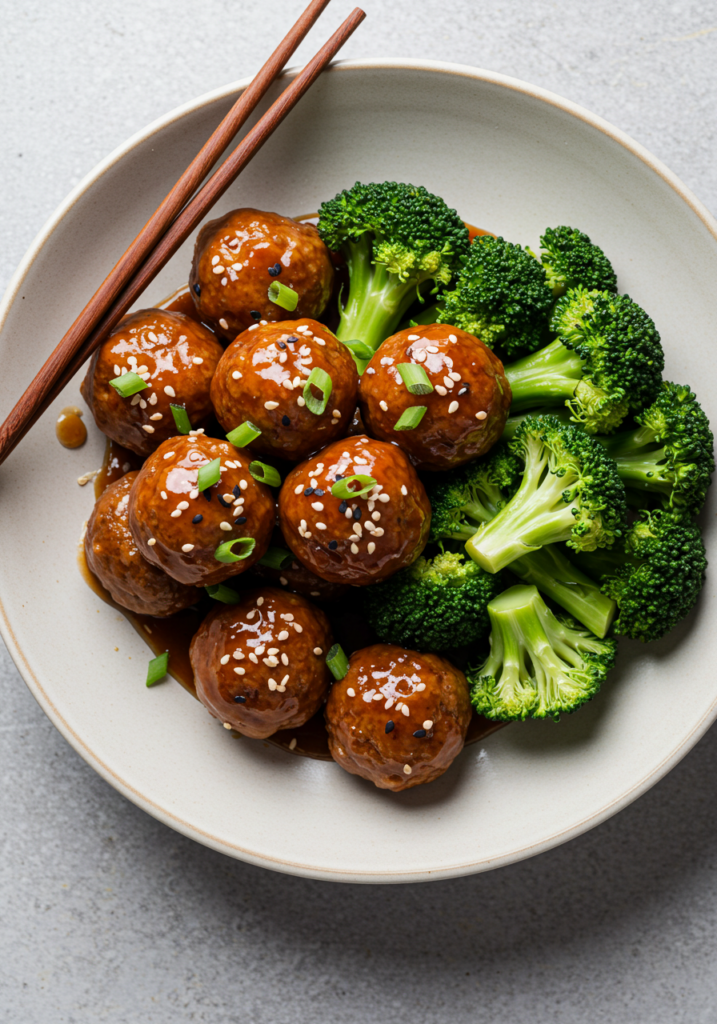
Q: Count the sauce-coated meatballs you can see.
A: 9